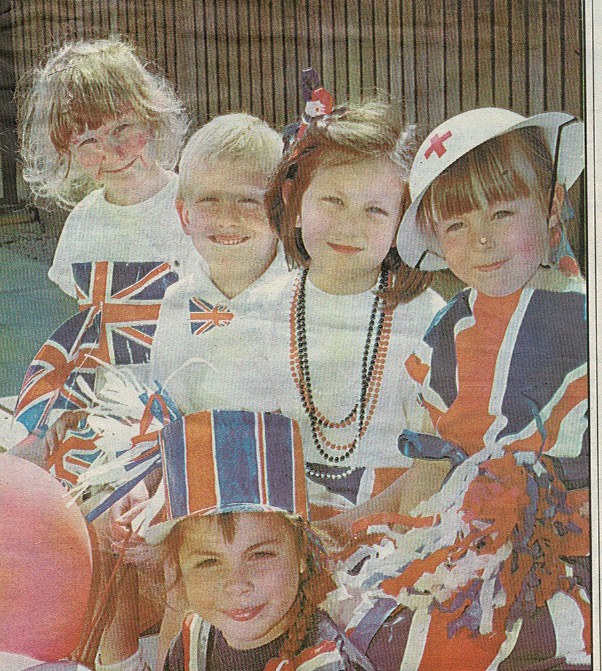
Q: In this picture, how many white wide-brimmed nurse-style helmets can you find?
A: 1